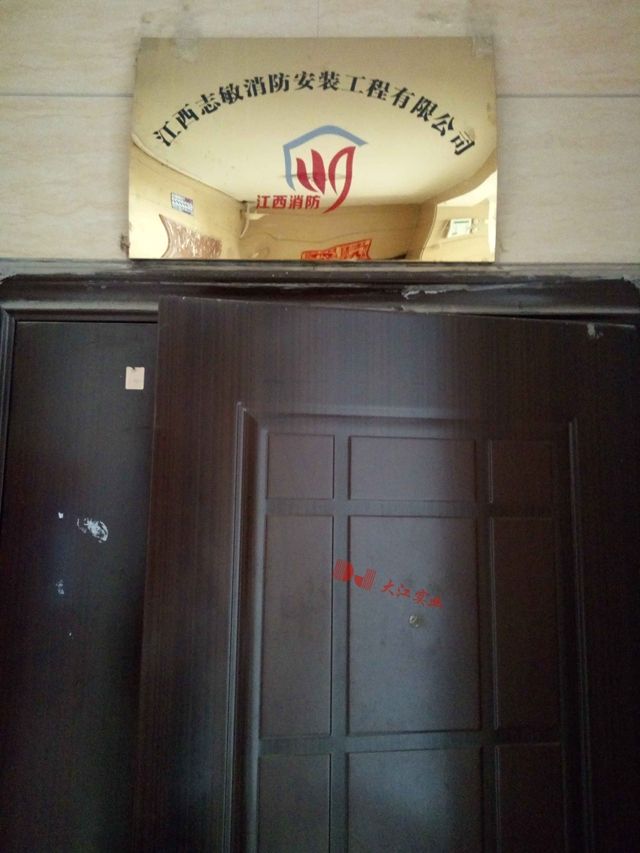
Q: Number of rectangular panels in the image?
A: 9